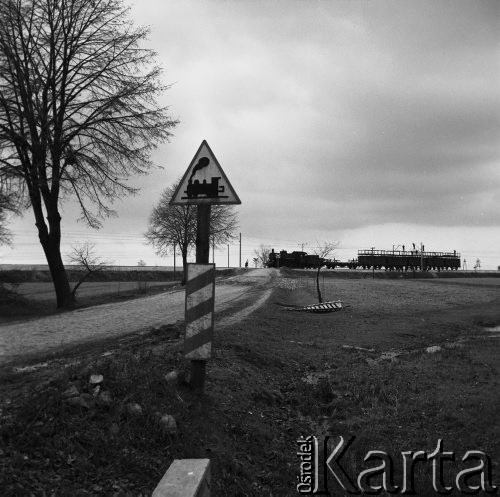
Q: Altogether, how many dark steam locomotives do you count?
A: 1